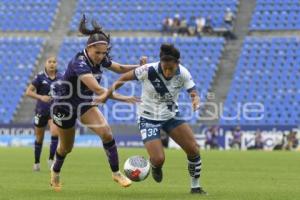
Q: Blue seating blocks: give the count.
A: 6